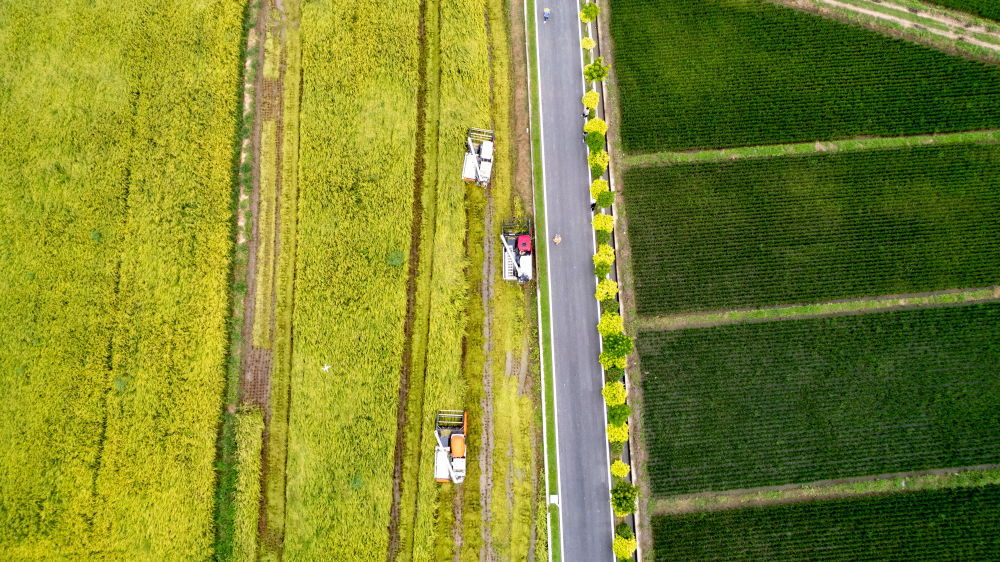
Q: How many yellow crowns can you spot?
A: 14